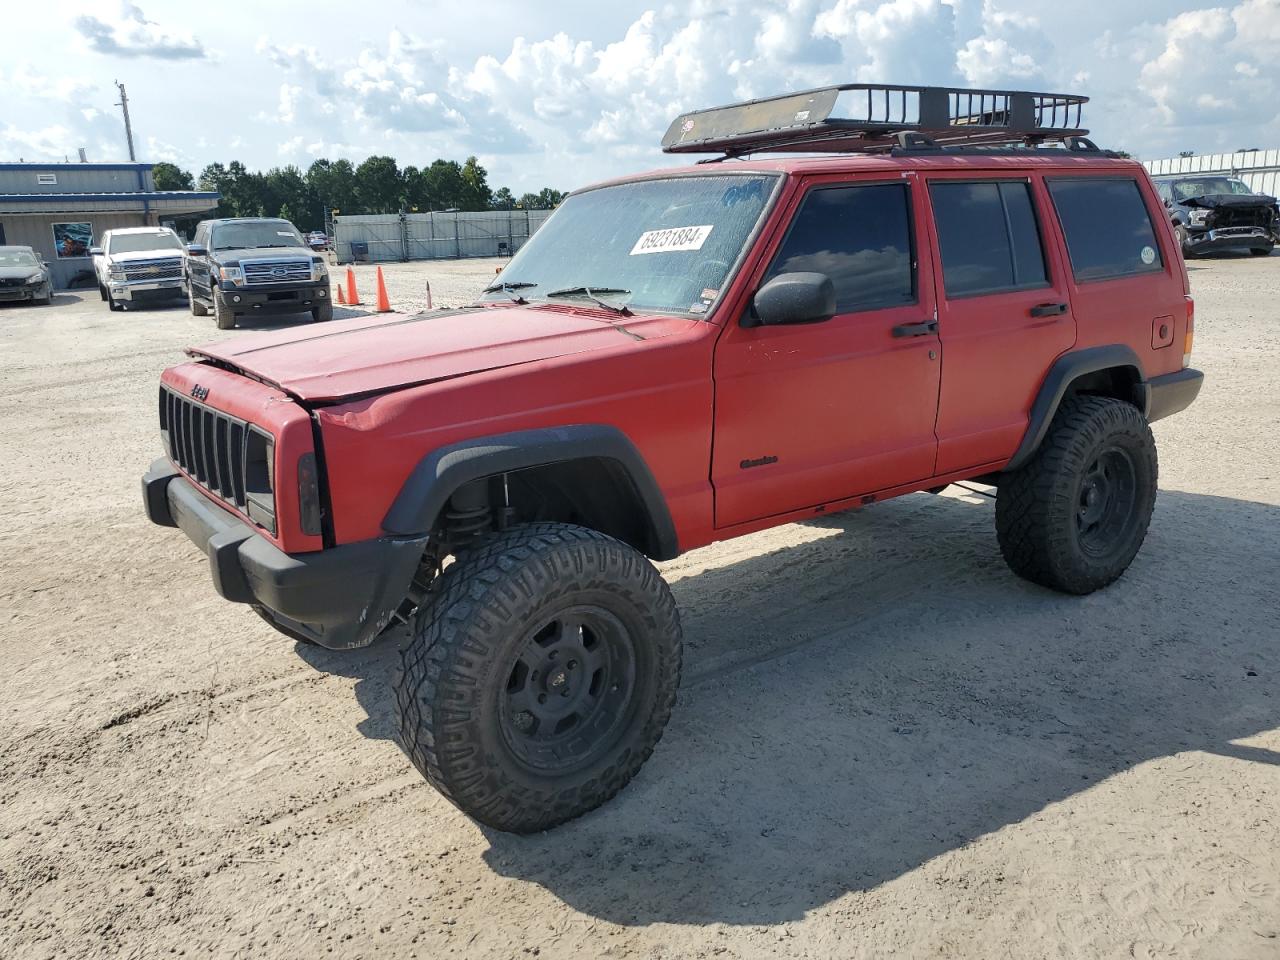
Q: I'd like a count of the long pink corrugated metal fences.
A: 0